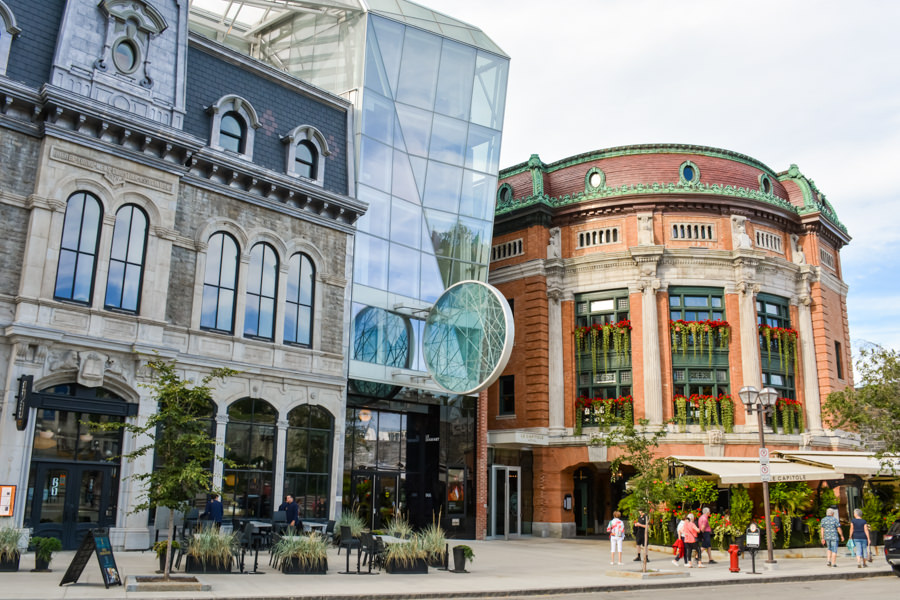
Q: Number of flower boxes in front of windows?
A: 6